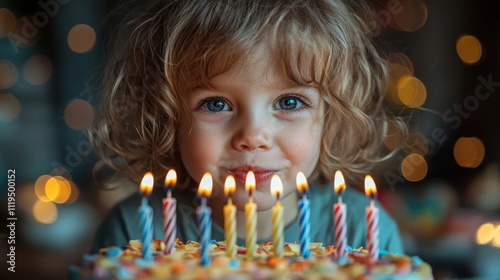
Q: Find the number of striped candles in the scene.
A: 9